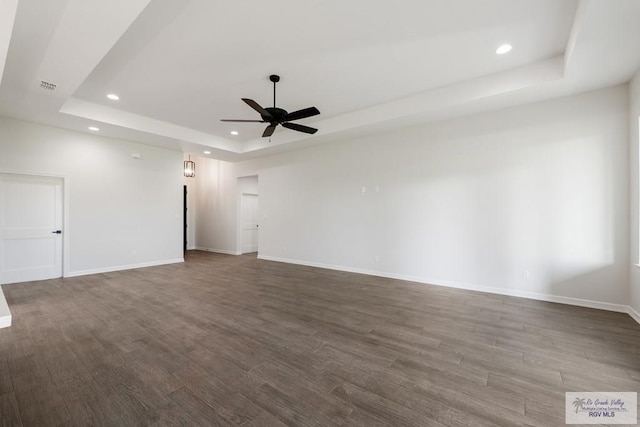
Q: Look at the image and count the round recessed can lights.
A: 5